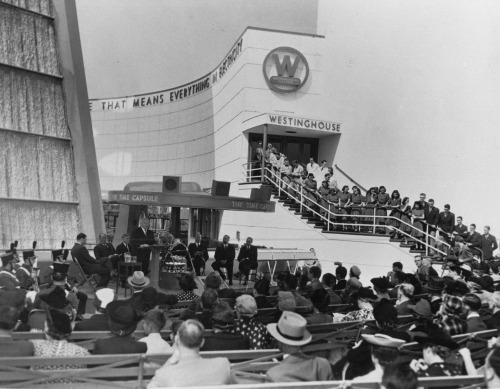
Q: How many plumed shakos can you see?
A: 5